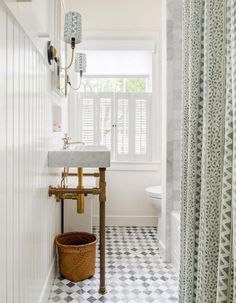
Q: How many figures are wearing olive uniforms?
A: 0